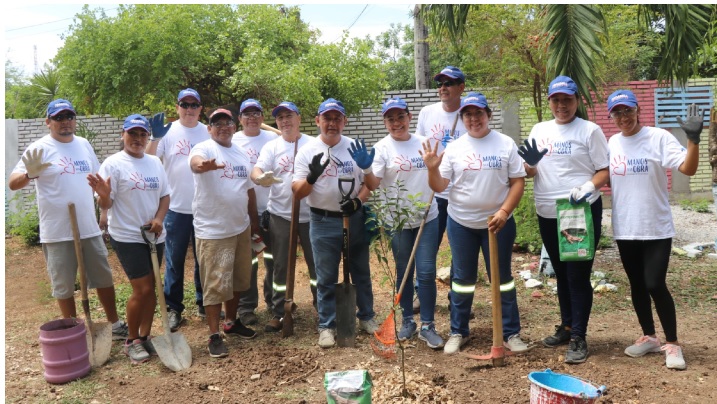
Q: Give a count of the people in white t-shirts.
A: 12